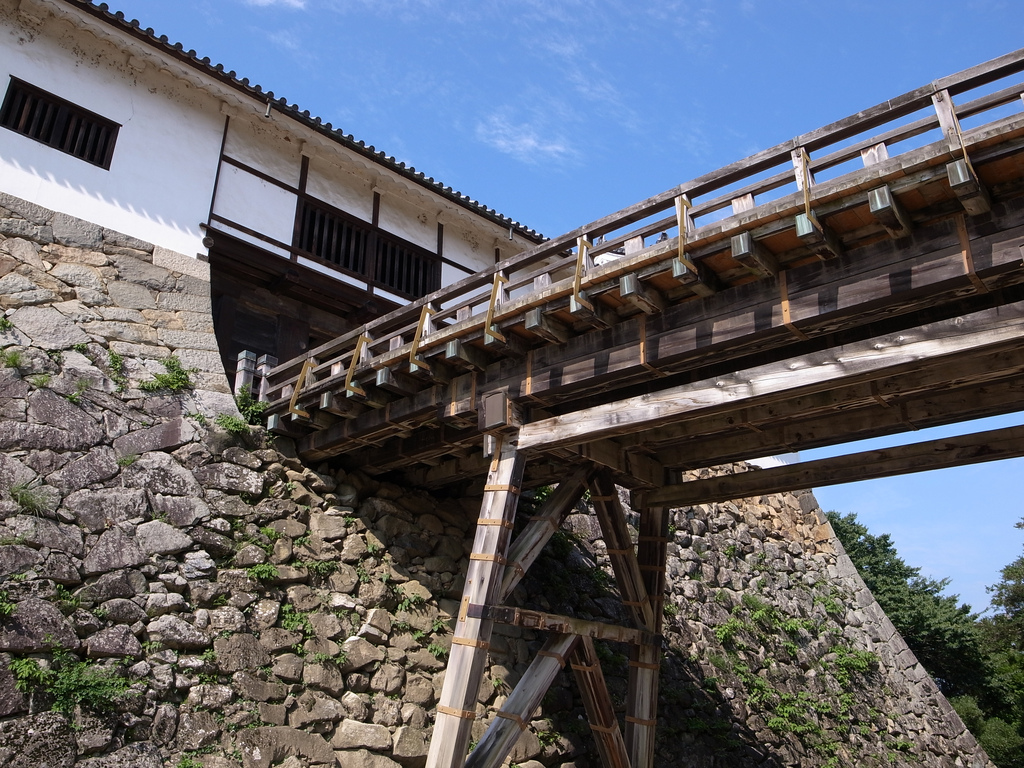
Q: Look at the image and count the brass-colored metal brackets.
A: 8